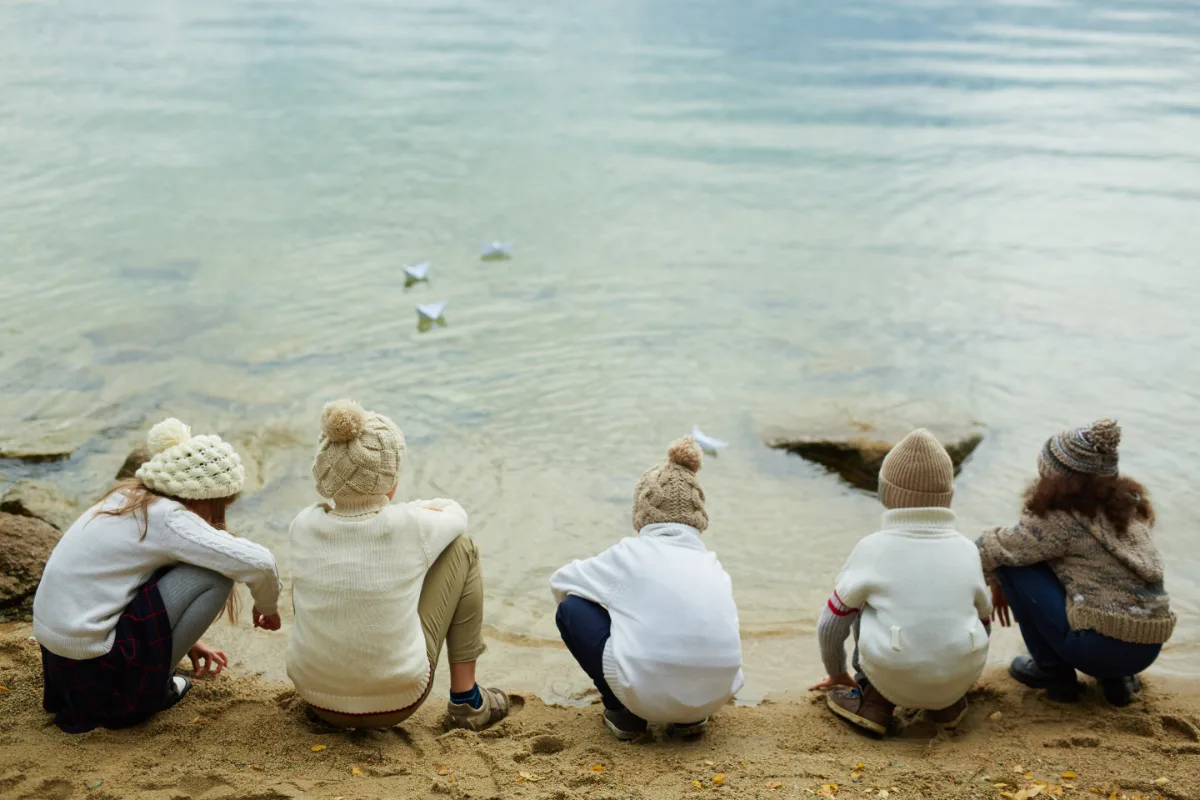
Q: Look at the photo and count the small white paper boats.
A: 4